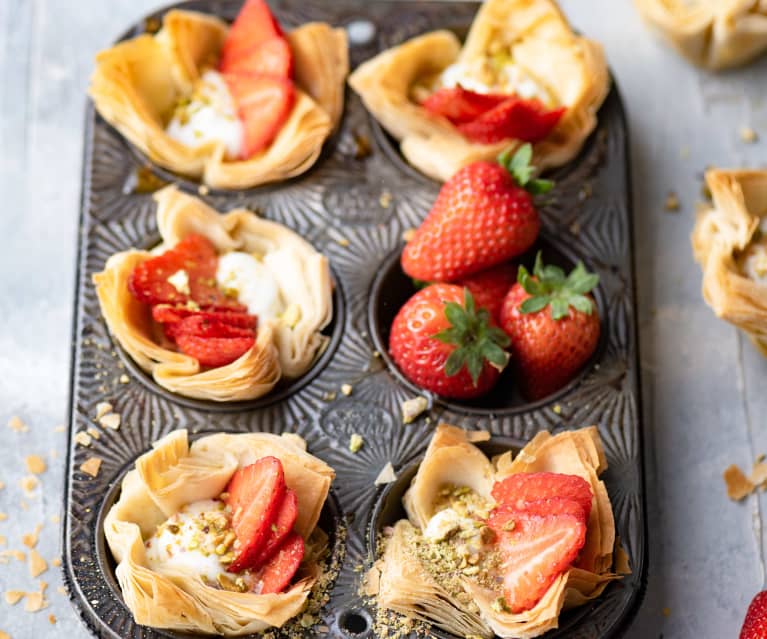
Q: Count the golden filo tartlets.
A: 7